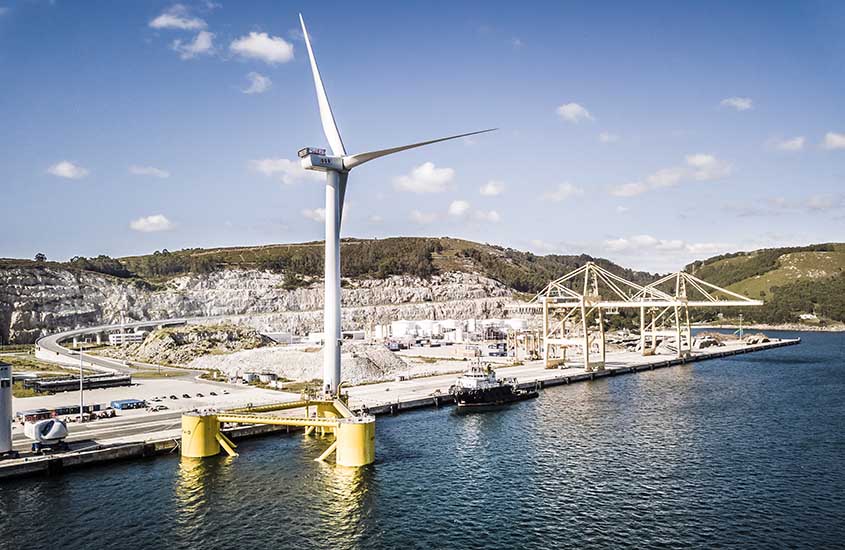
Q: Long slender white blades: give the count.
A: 3